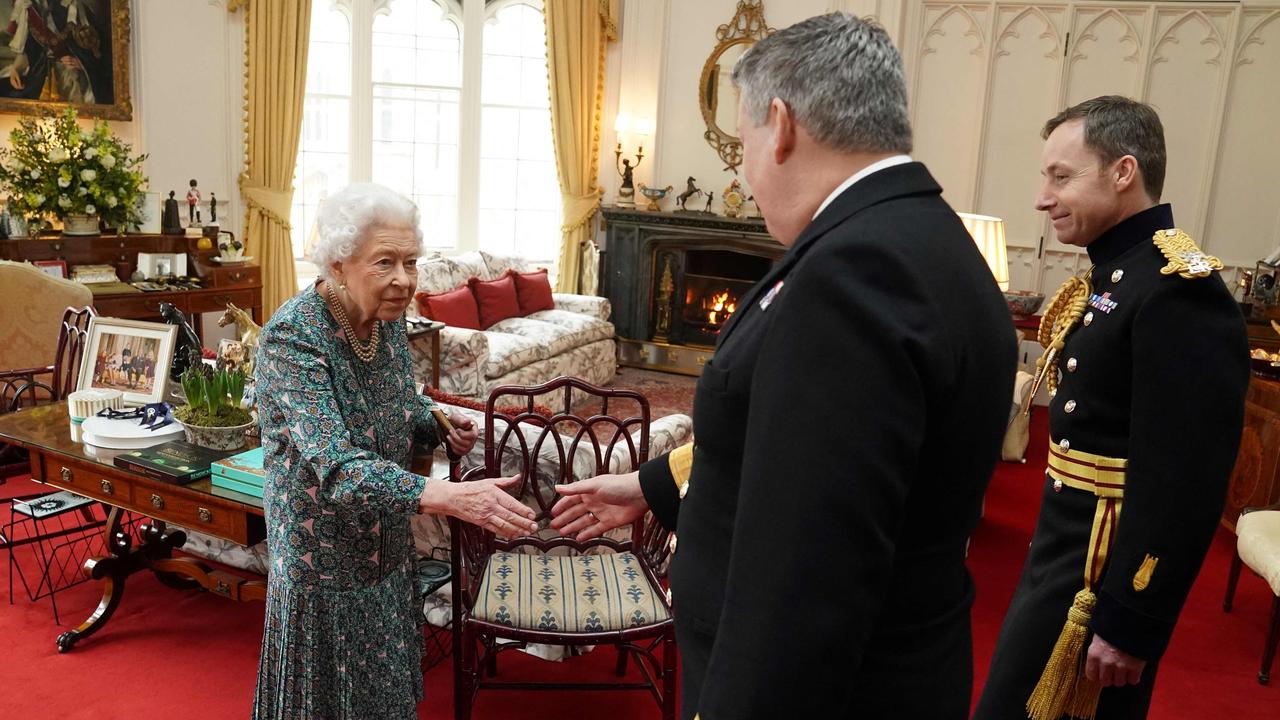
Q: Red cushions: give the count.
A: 3